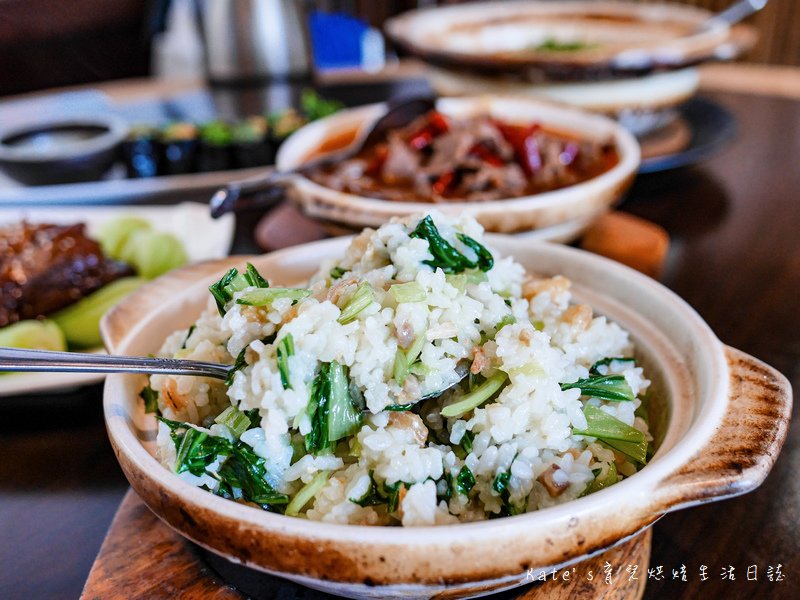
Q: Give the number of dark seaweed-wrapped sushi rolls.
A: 5